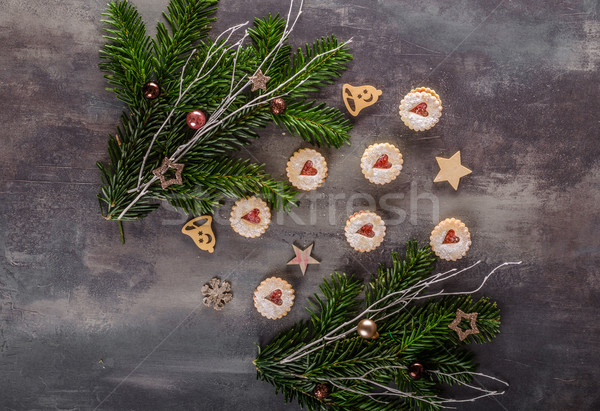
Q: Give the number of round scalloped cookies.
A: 7